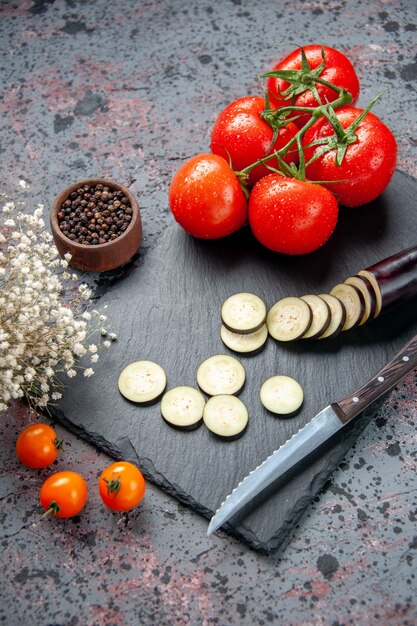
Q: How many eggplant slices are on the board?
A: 12